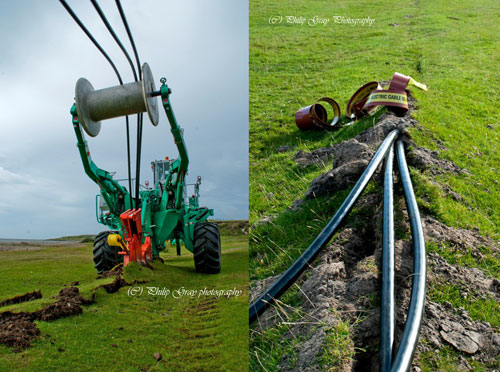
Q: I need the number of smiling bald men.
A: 0